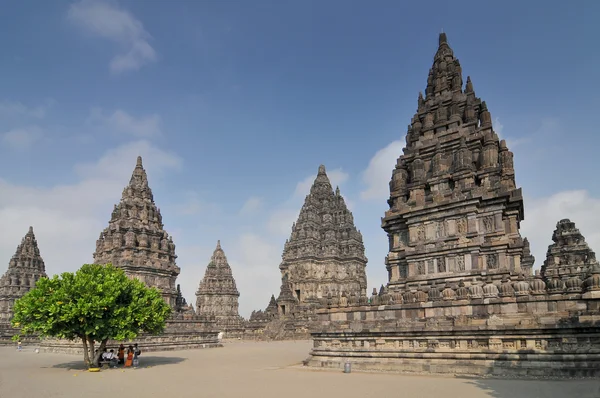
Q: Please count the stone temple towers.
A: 6